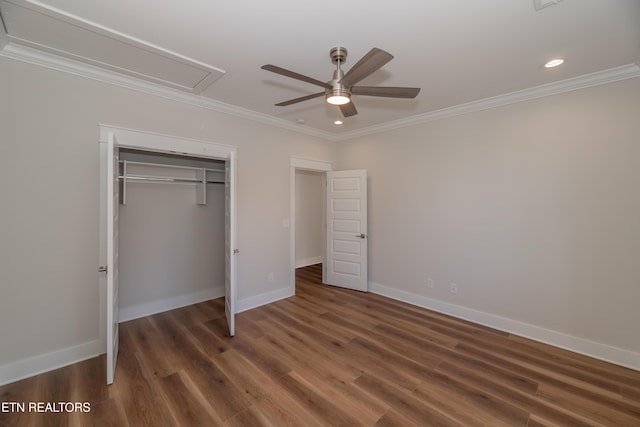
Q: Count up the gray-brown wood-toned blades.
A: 5